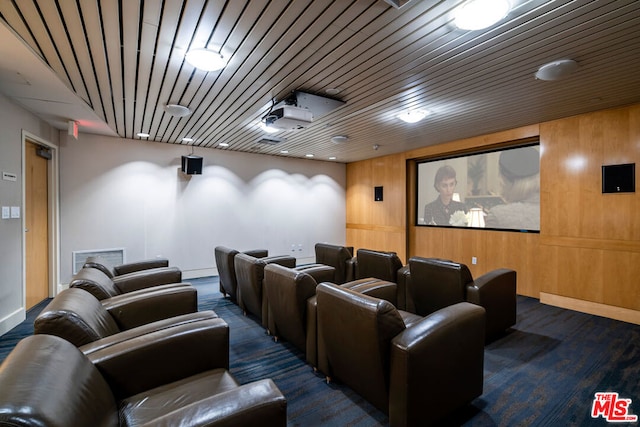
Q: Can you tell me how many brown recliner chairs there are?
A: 11